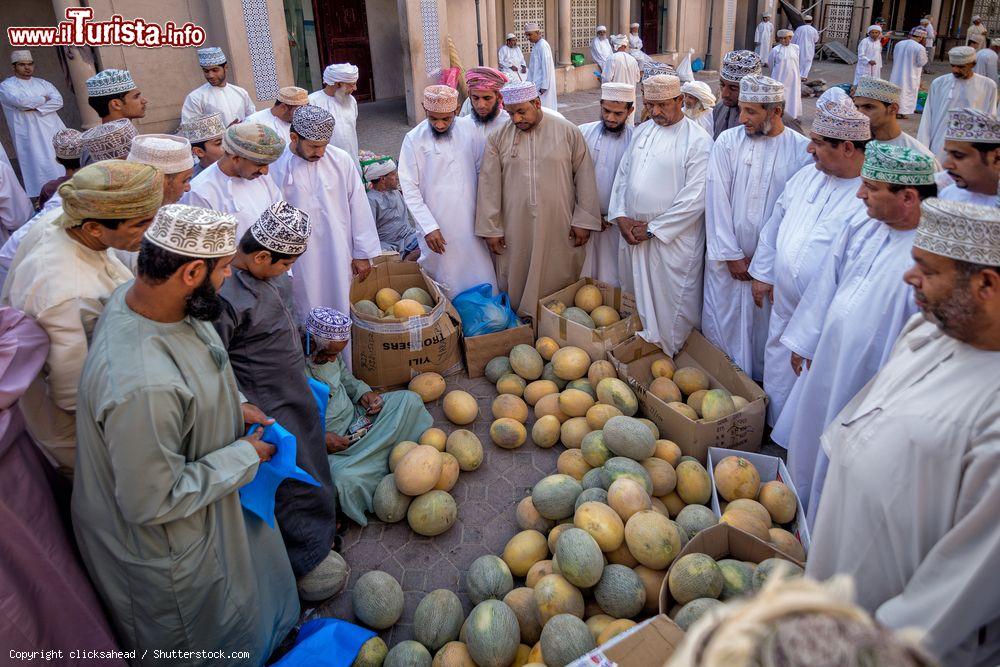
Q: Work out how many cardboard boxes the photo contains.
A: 7